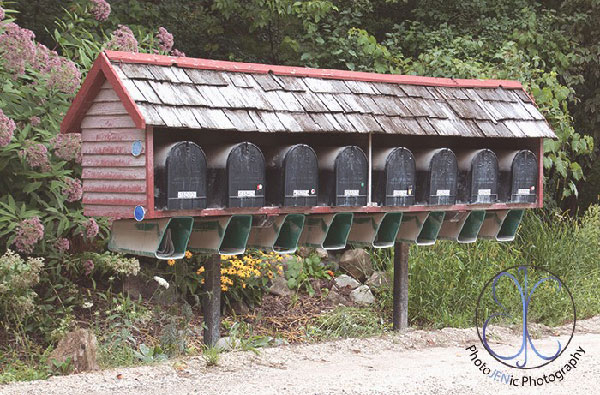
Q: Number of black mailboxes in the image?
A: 8